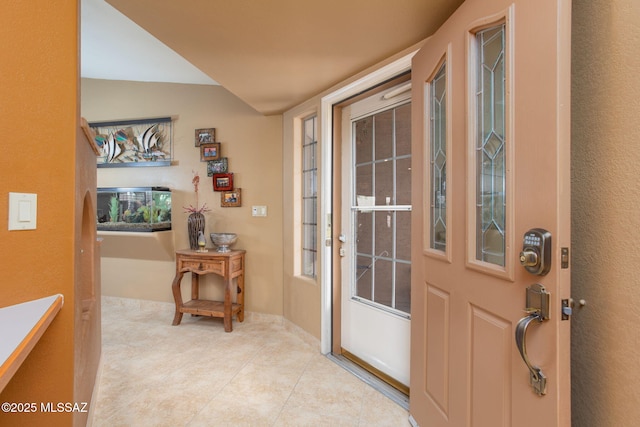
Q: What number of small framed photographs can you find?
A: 5